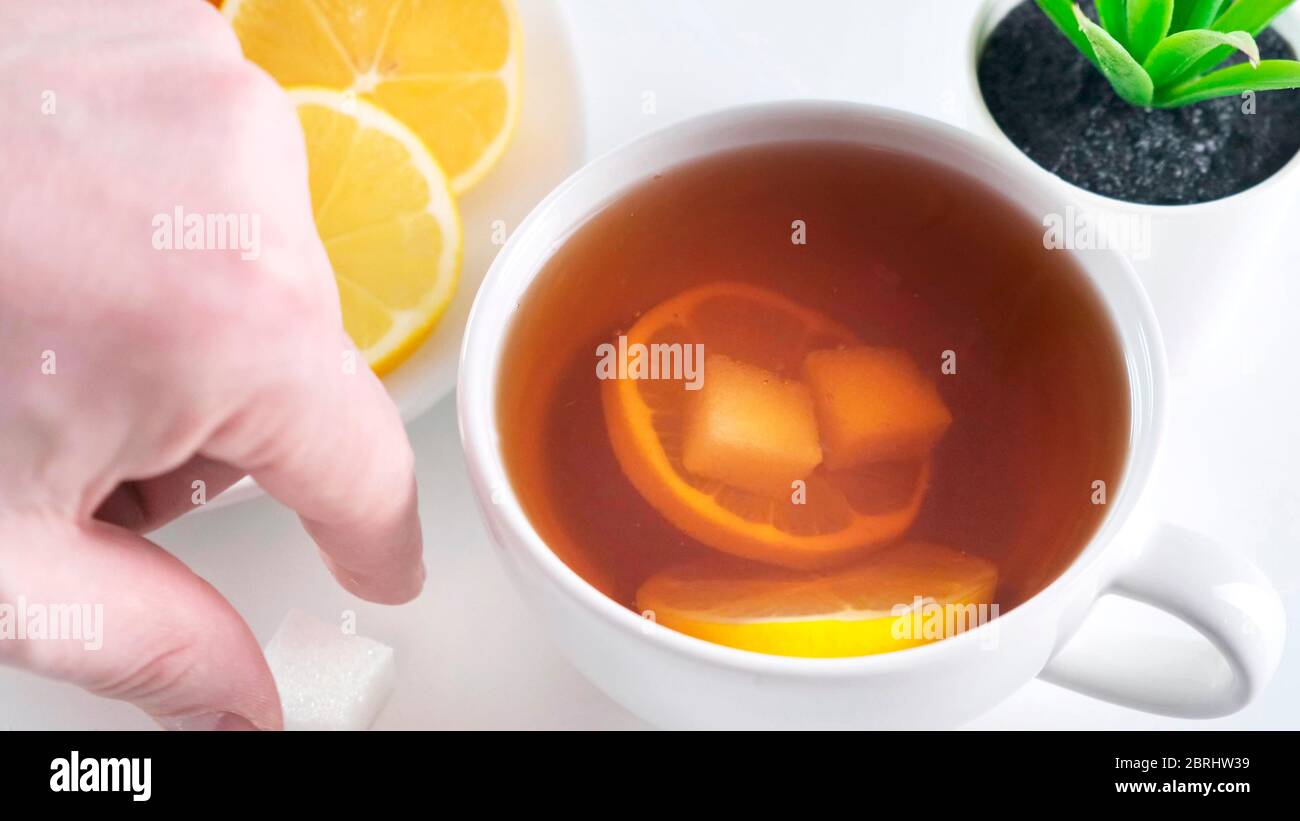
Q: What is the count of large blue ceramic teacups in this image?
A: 0